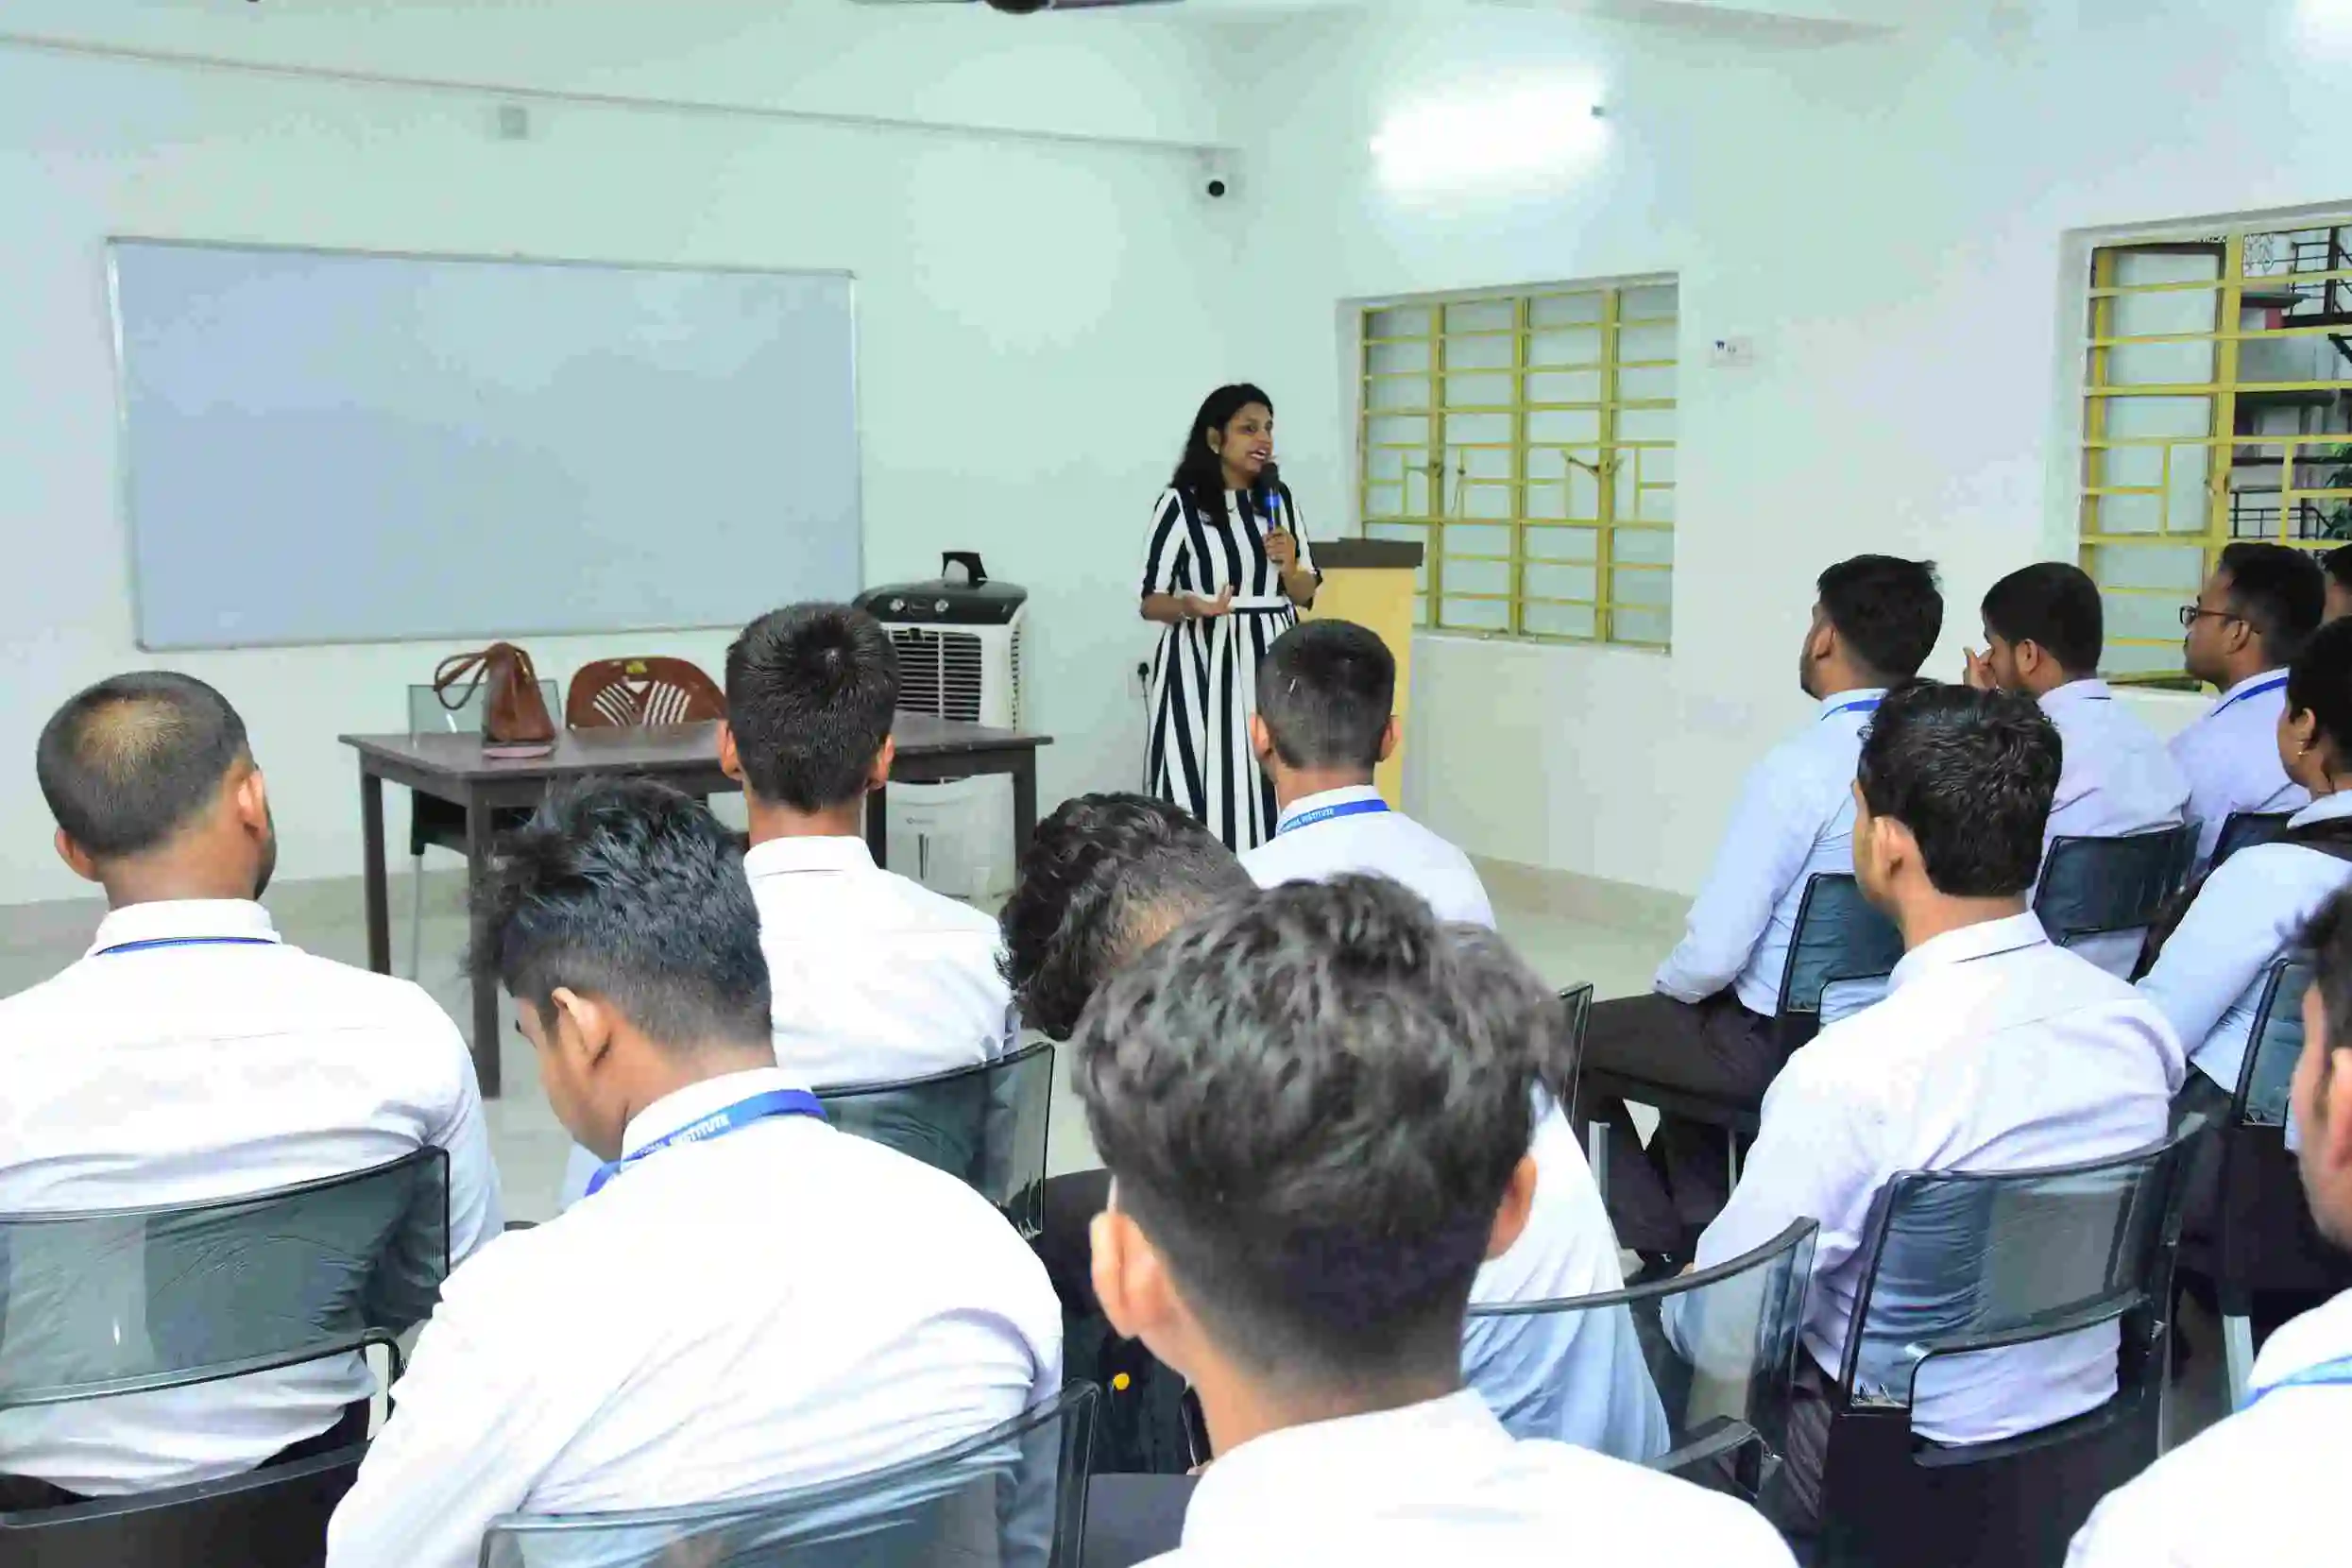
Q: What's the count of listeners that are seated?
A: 13